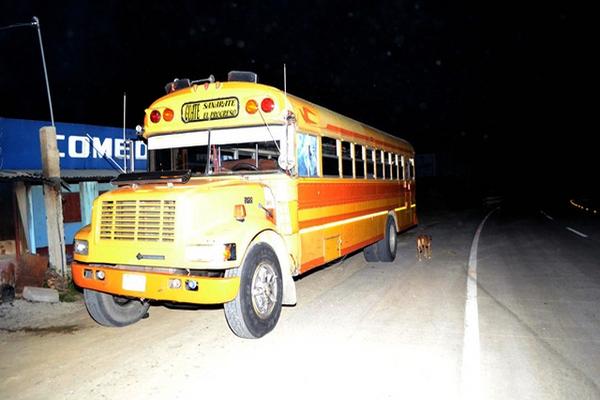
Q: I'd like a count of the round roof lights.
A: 4